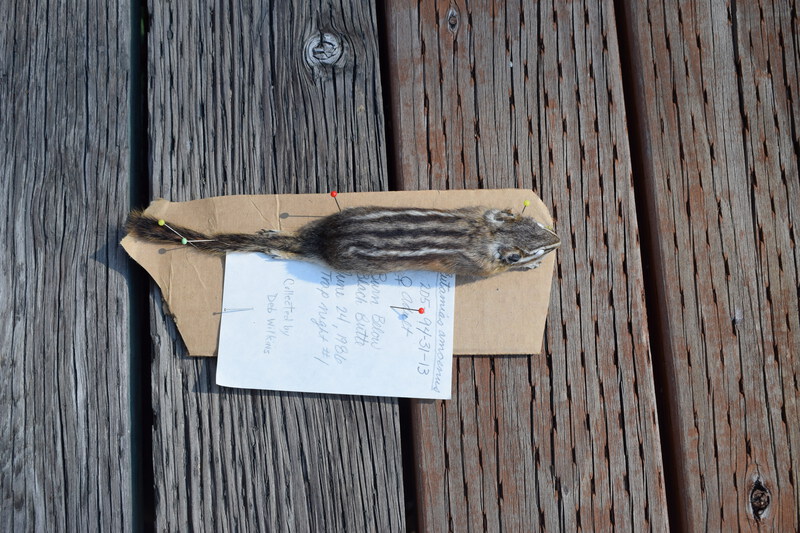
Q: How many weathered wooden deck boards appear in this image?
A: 4